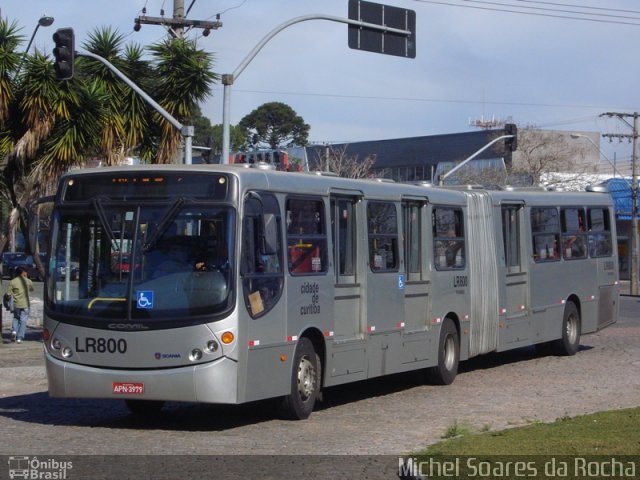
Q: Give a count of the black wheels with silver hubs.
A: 3